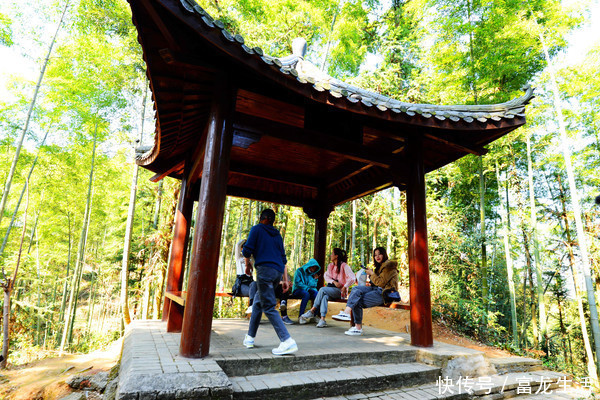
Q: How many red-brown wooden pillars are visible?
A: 4